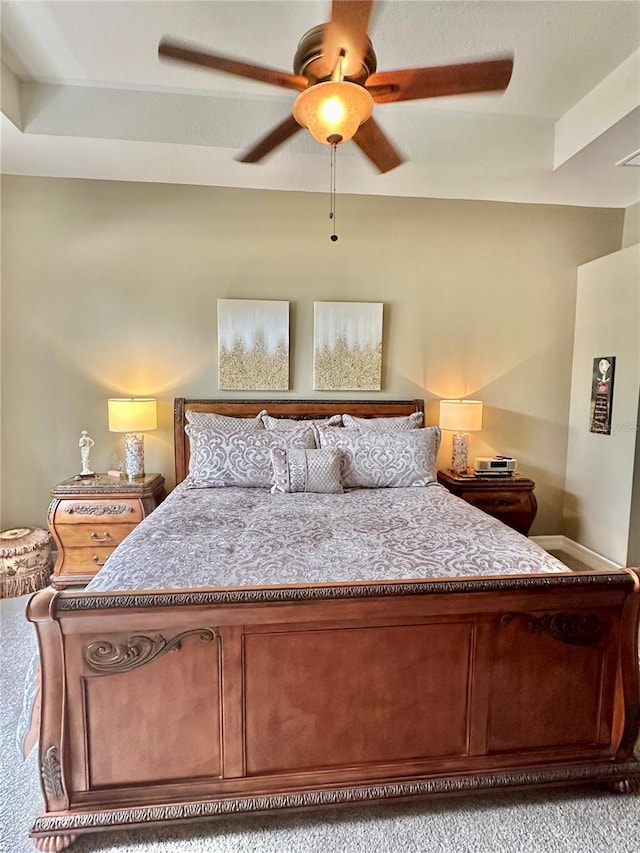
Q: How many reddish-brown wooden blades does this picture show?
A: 5